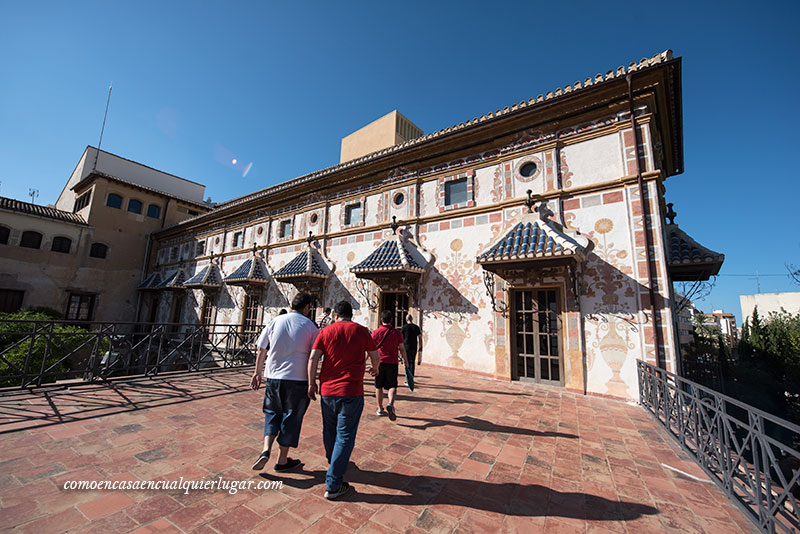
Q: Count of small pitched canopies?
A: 8